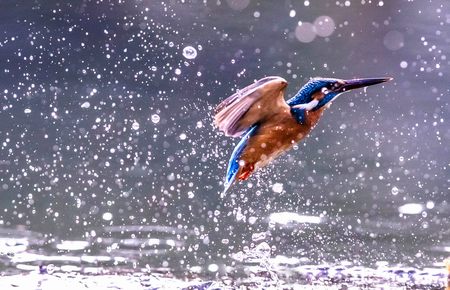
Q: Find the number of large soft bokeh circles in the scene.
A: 4